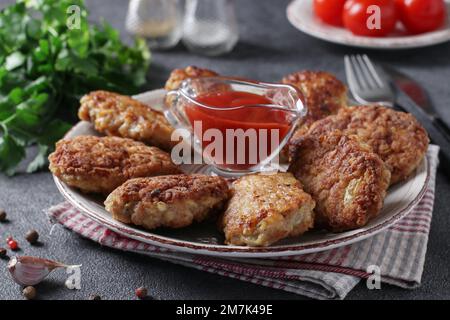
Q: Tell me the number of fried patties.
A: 8